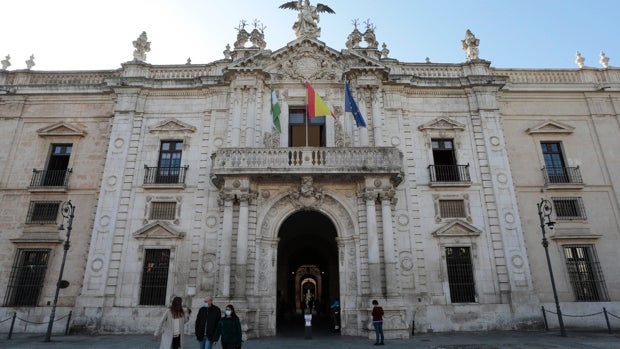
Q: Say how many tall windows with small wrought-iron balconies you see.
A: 4